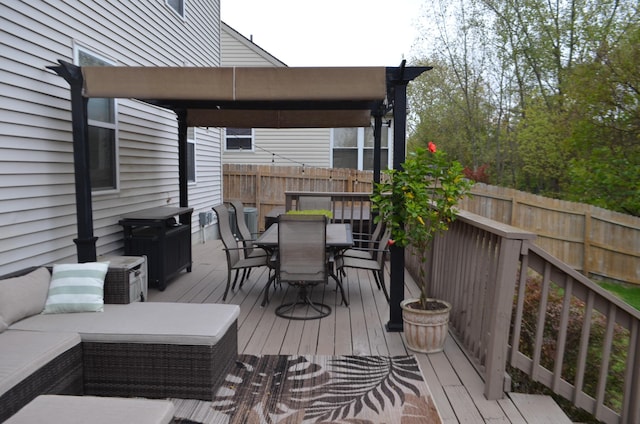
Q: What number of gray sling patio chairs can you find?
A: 6